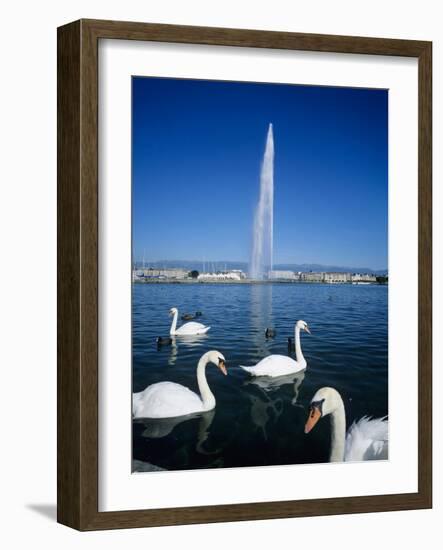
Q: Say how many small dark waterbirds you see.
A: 5